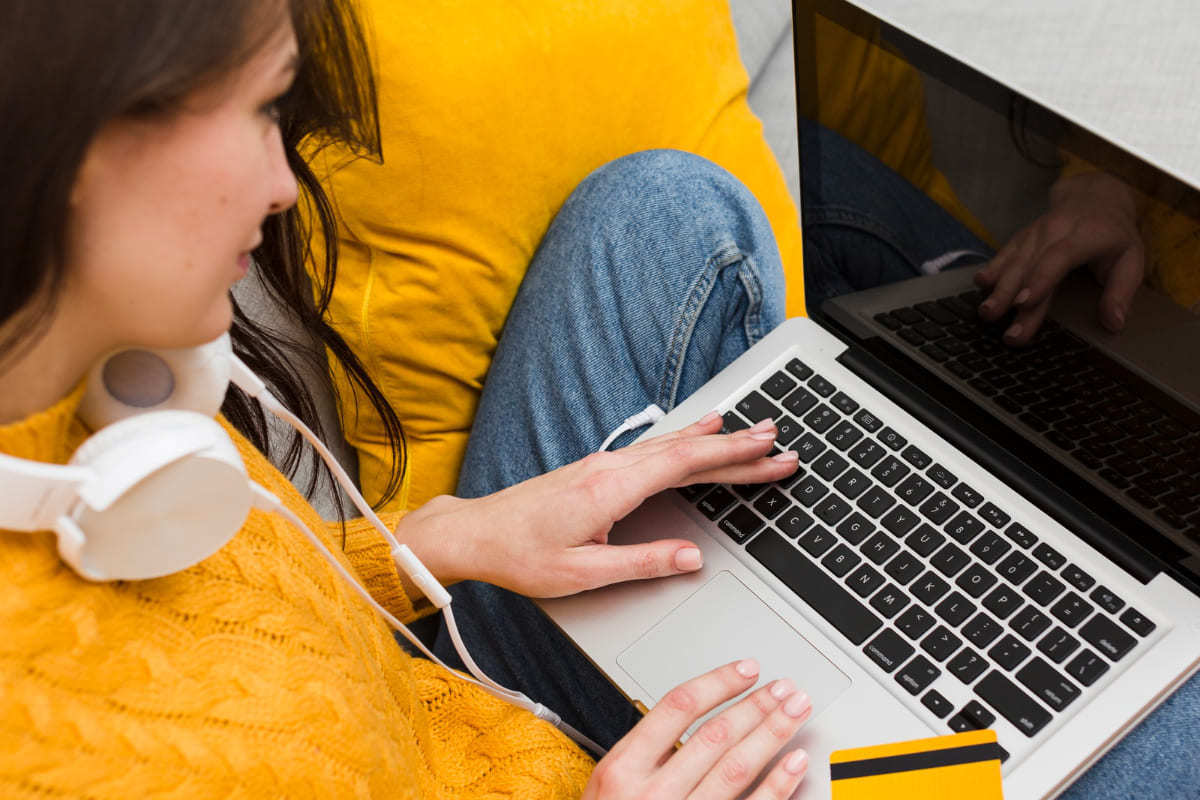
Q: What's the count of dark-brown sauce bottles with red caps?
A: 0